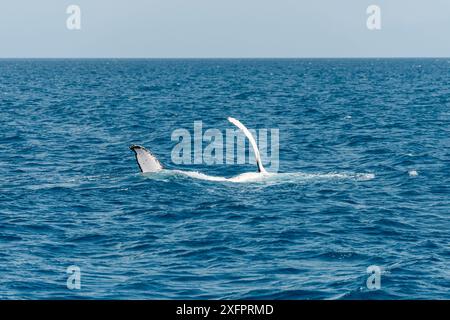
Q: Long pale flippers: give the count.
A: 1